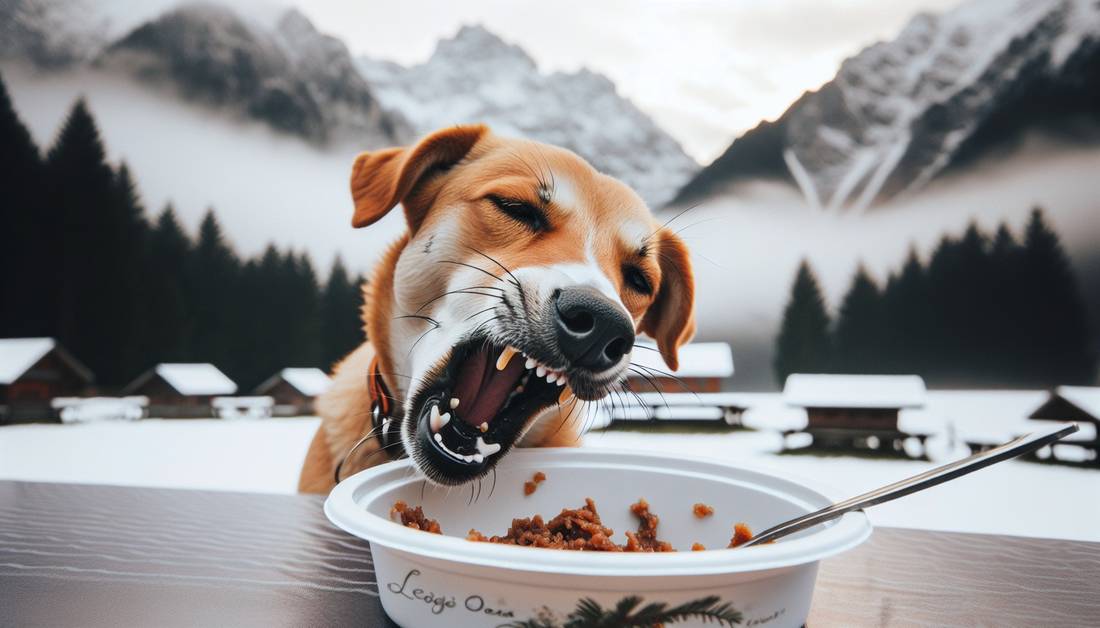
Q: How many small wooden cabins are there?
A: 6